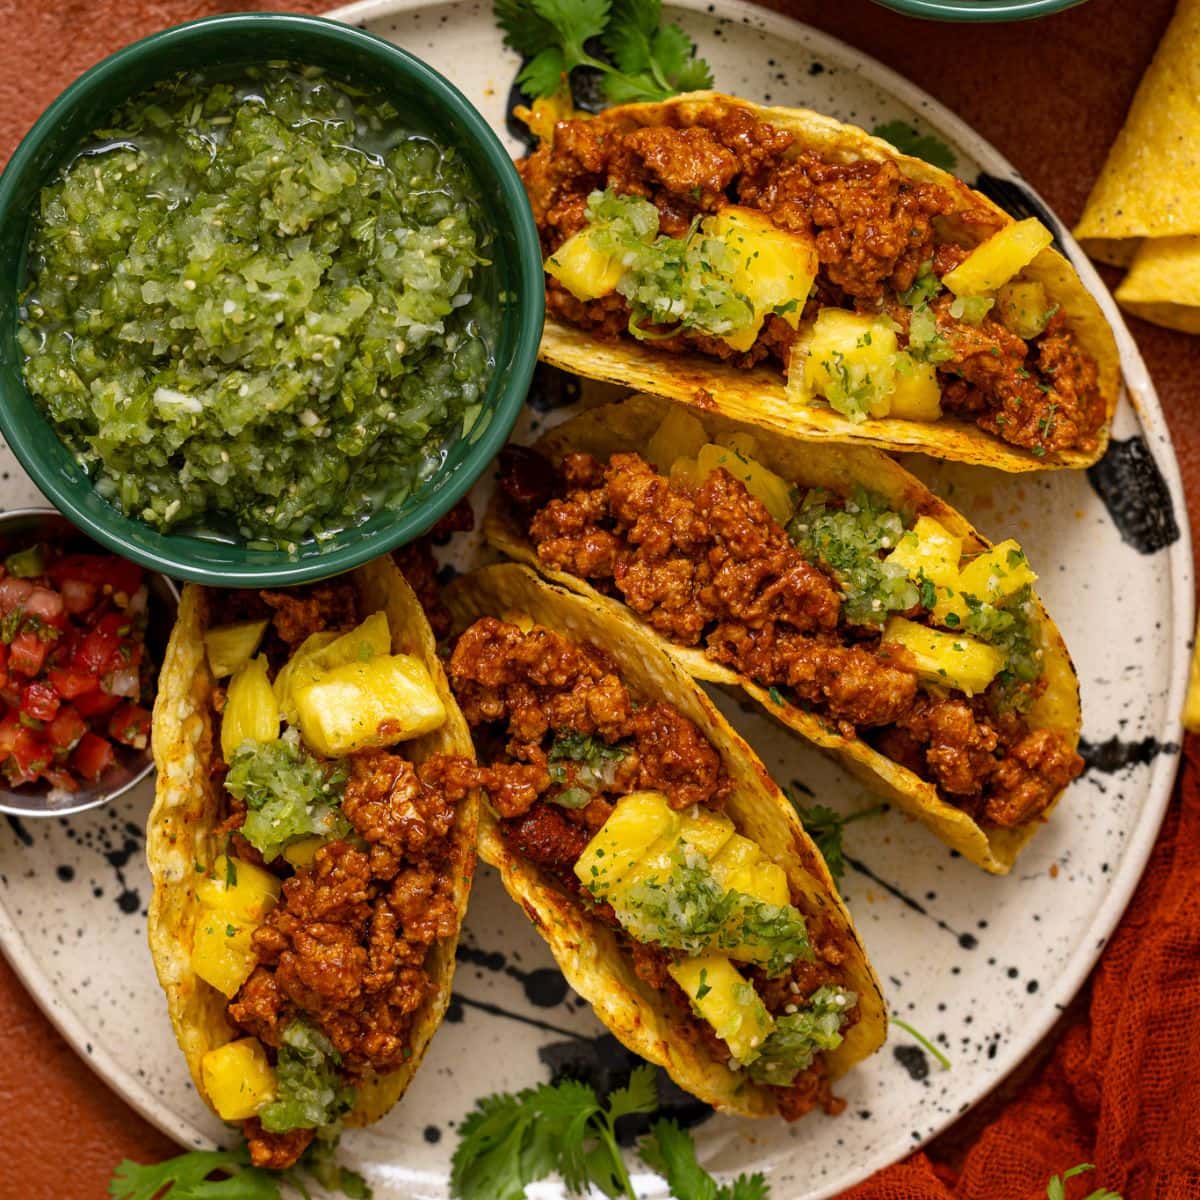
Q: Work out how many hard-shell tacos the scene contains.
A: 4